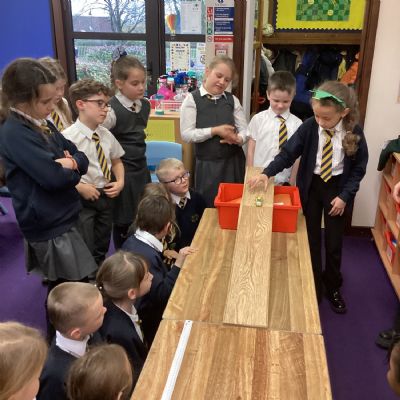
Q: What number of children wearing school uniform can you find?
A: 14